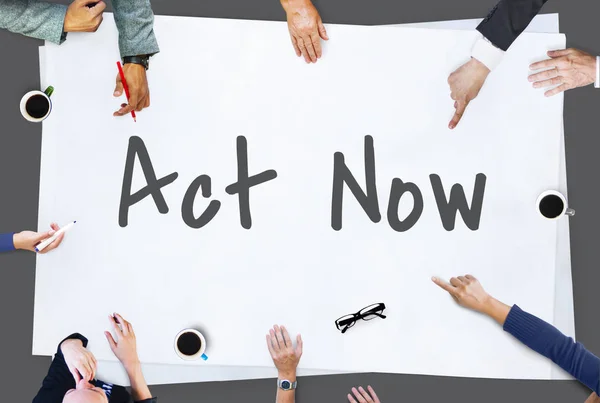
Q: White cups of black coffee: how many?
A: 3